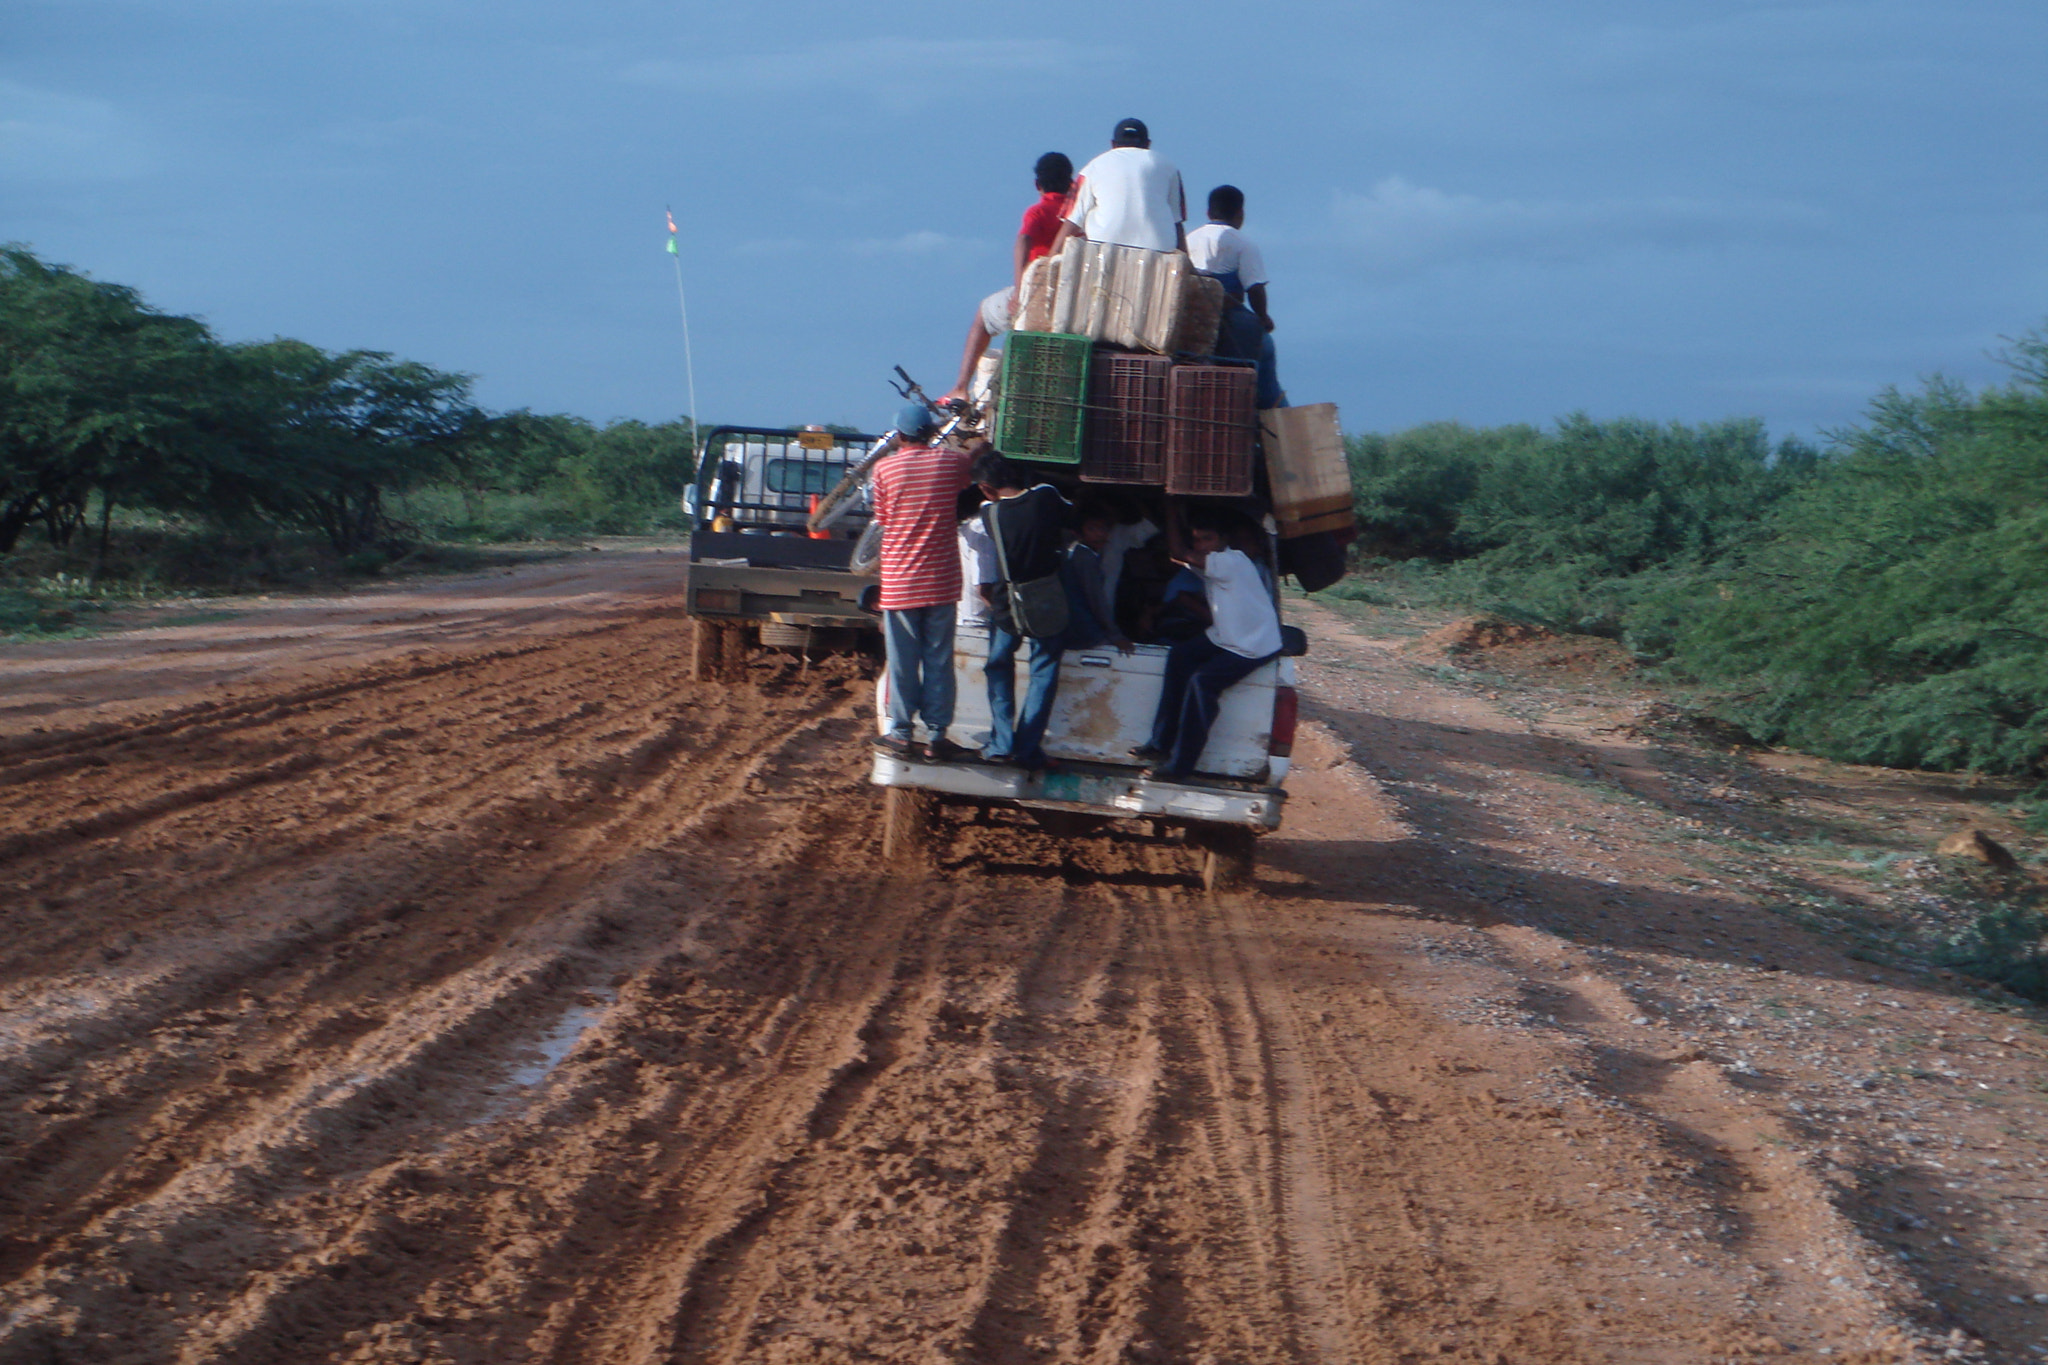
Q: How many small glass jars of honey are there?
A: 0